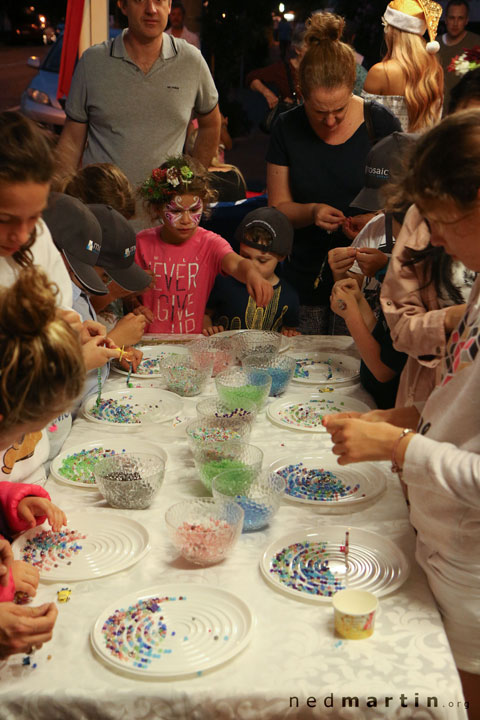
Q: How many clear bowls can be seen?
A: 11